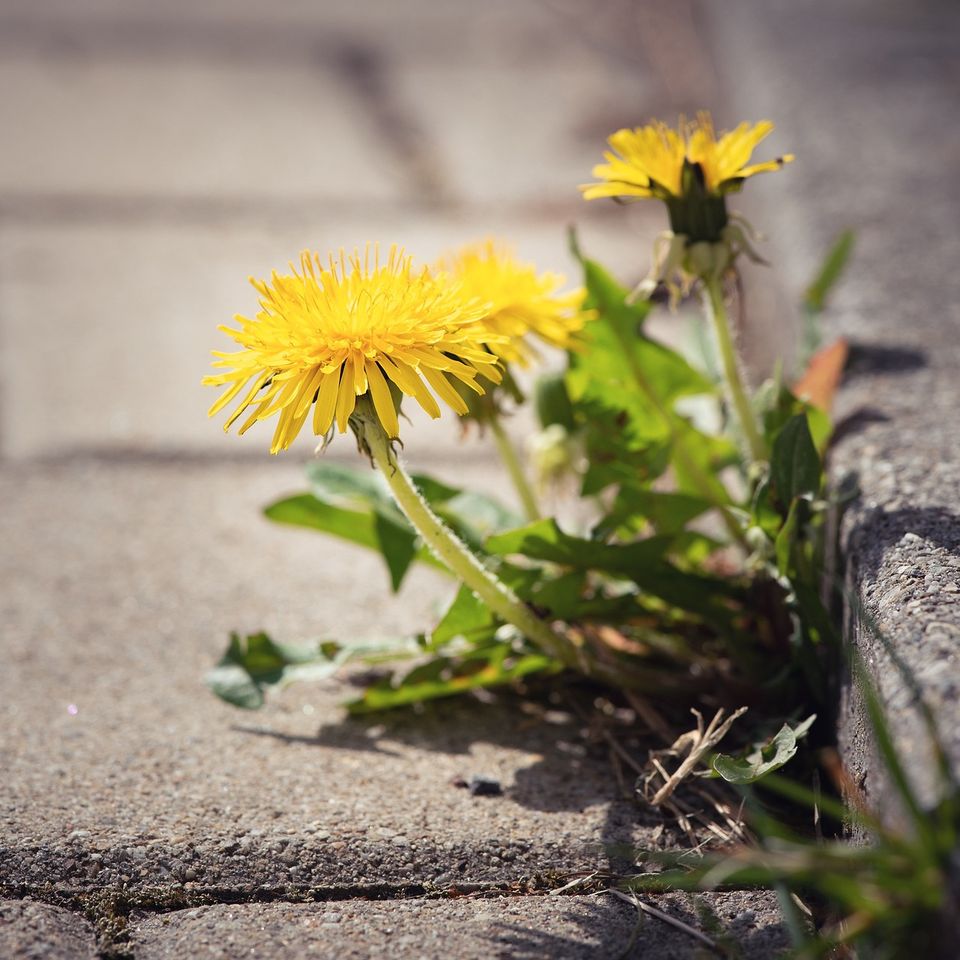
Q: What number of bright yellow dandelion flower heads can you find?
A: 3